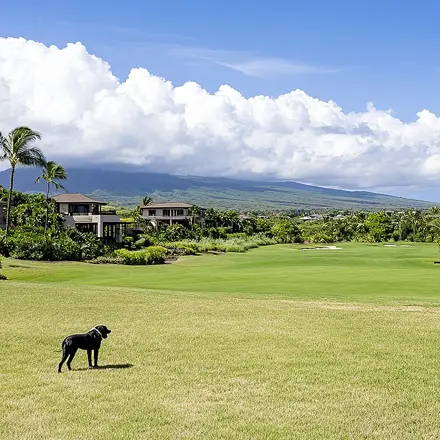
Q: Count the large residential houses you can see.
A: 2